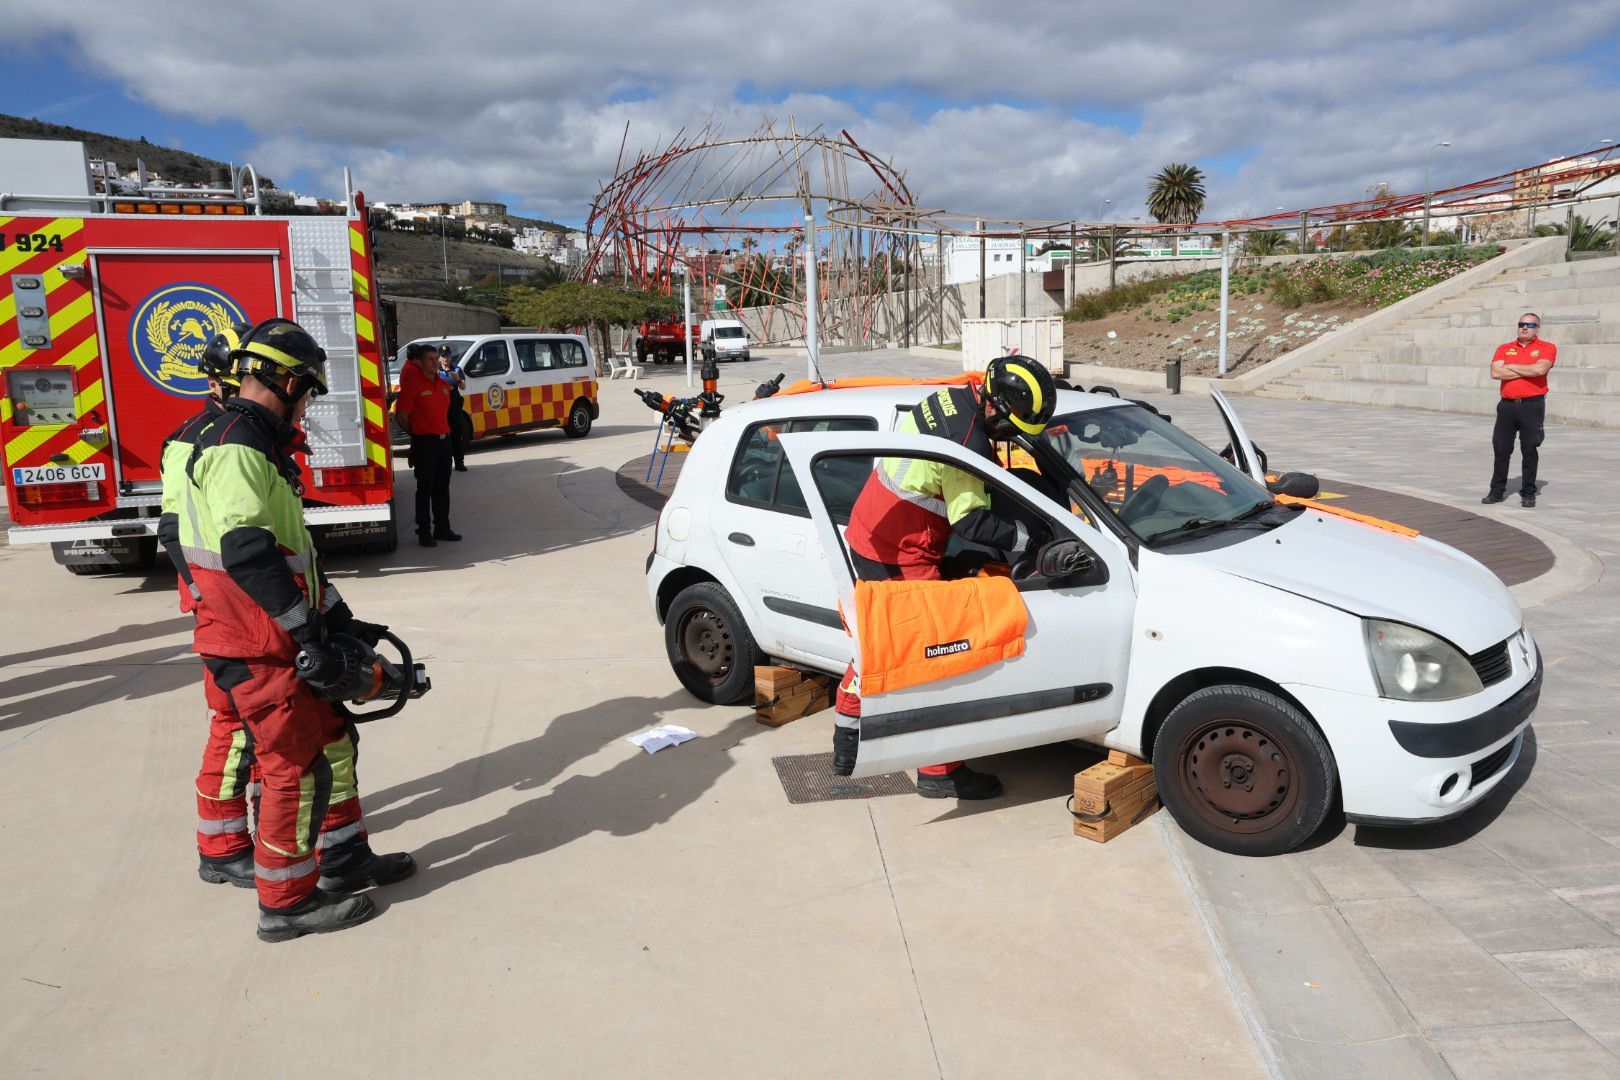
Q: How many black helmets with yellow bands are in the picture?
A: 3